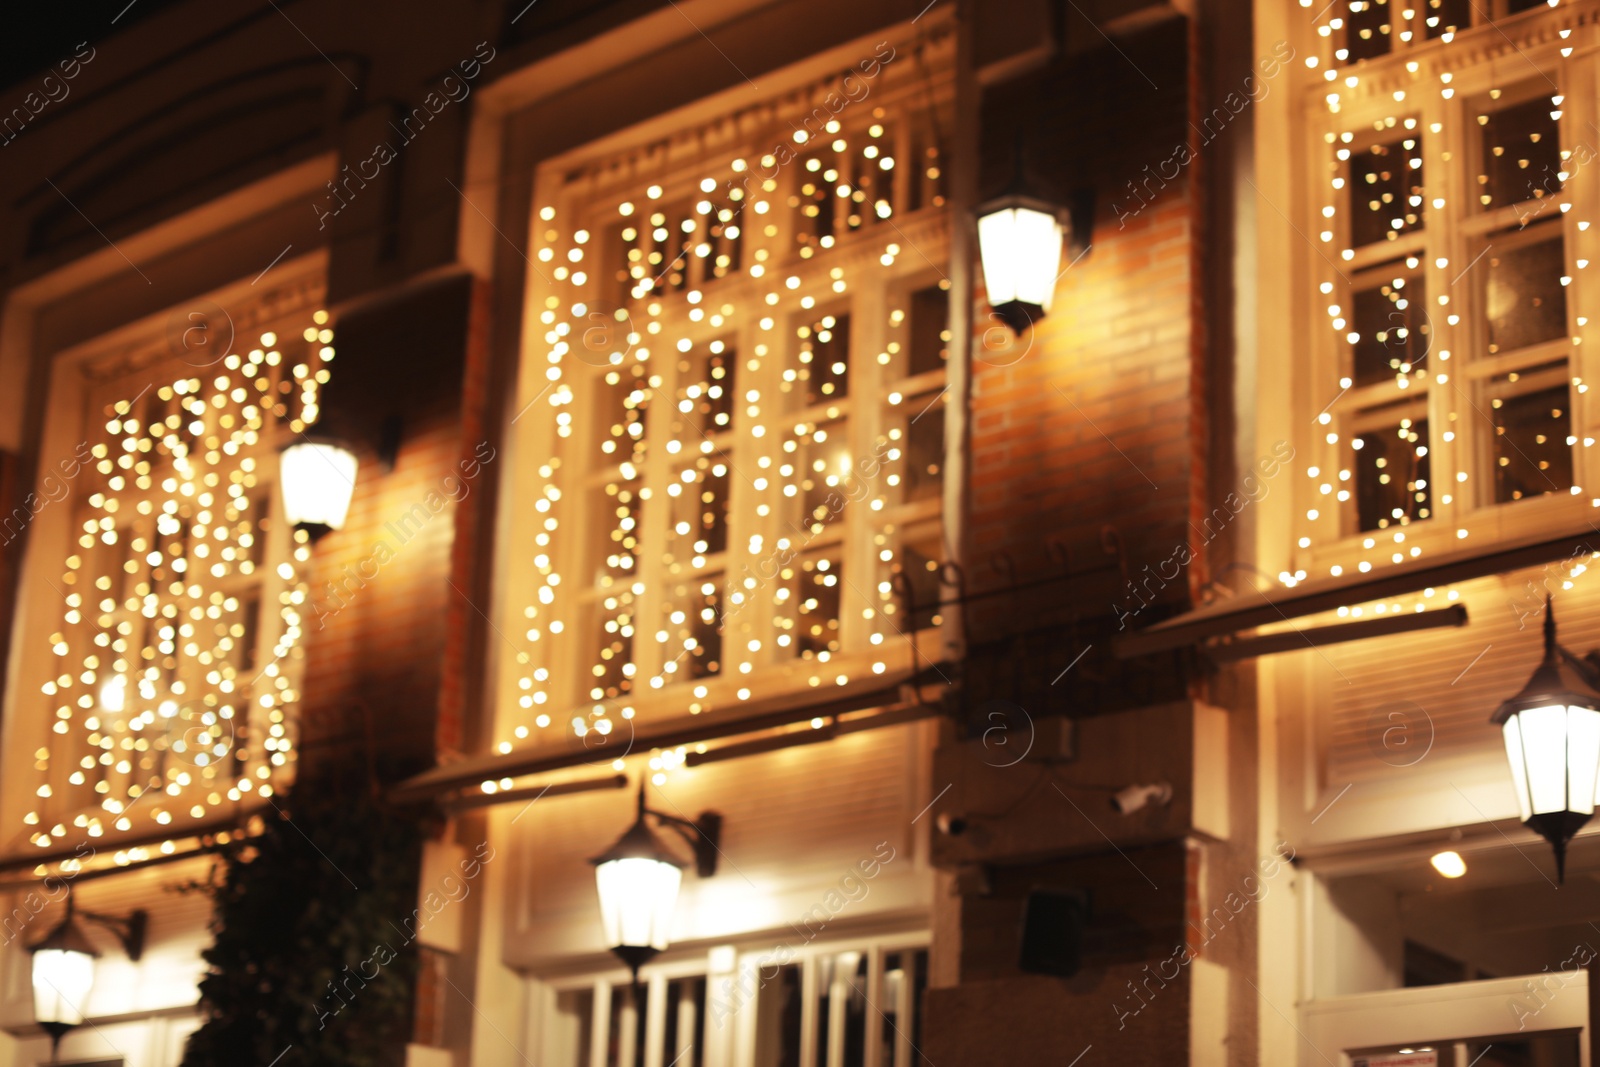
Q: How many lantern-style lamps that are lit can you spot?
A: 5